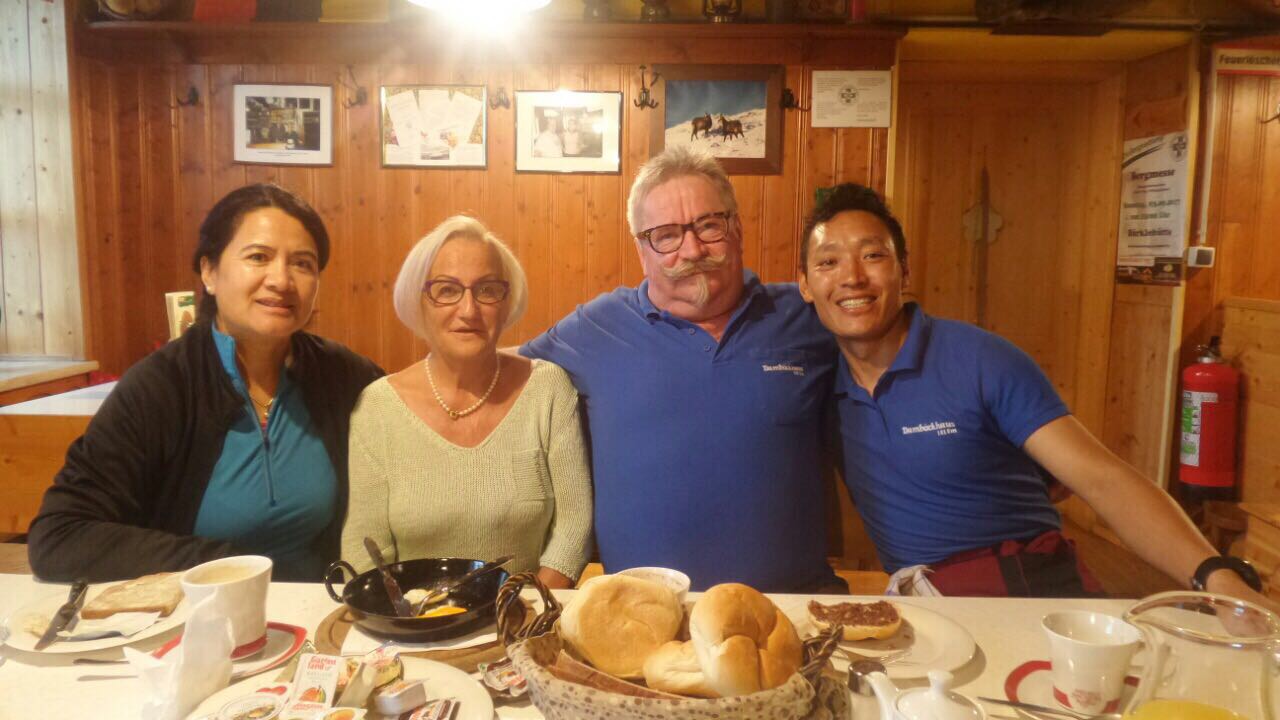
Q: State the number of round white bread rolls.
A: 3